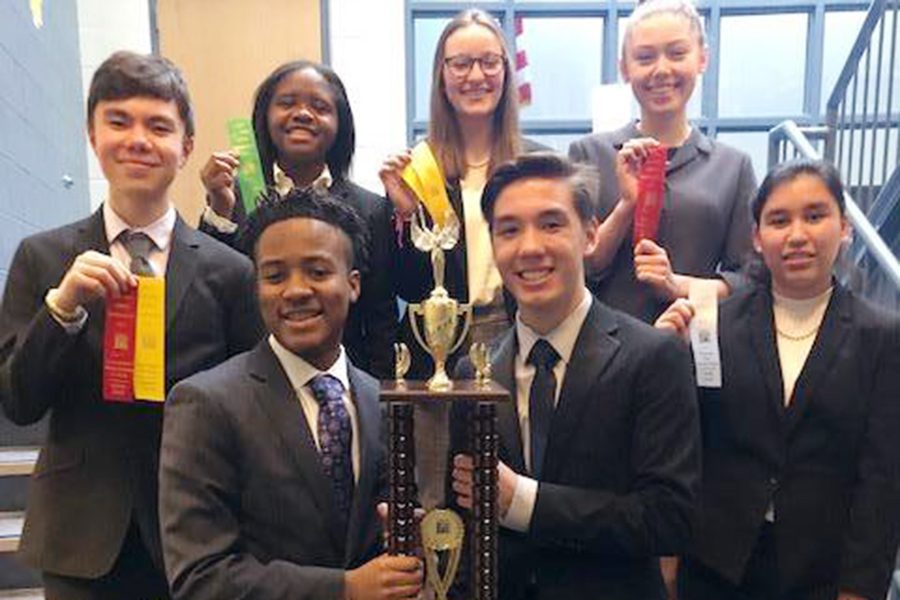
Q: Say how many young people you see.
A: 7